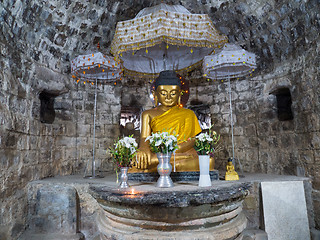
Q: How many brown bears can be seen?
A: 0